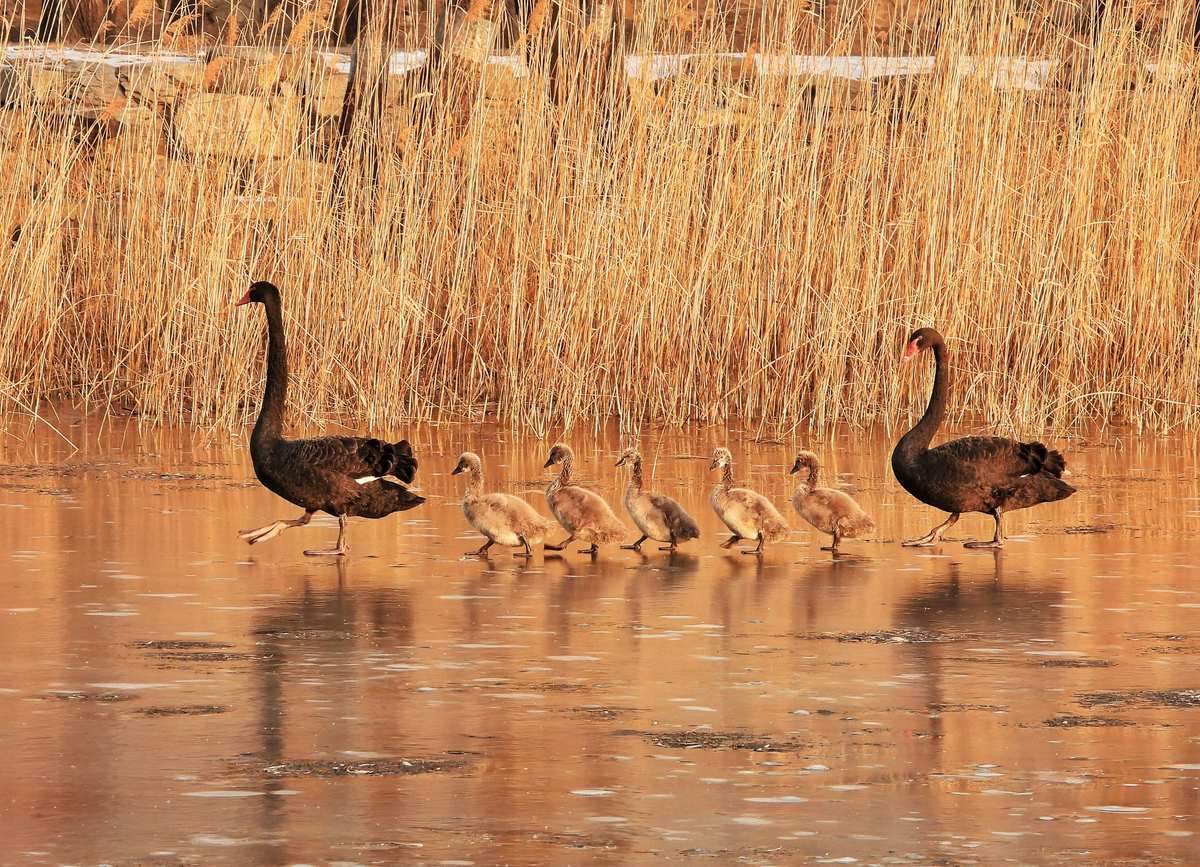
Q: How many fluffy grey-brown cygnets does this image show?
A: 5